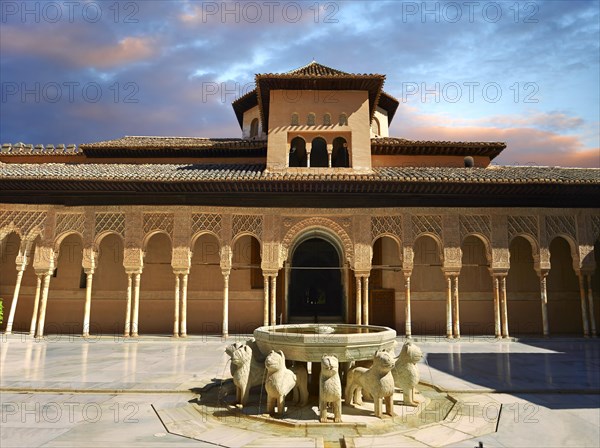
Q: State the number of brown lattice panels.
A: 12